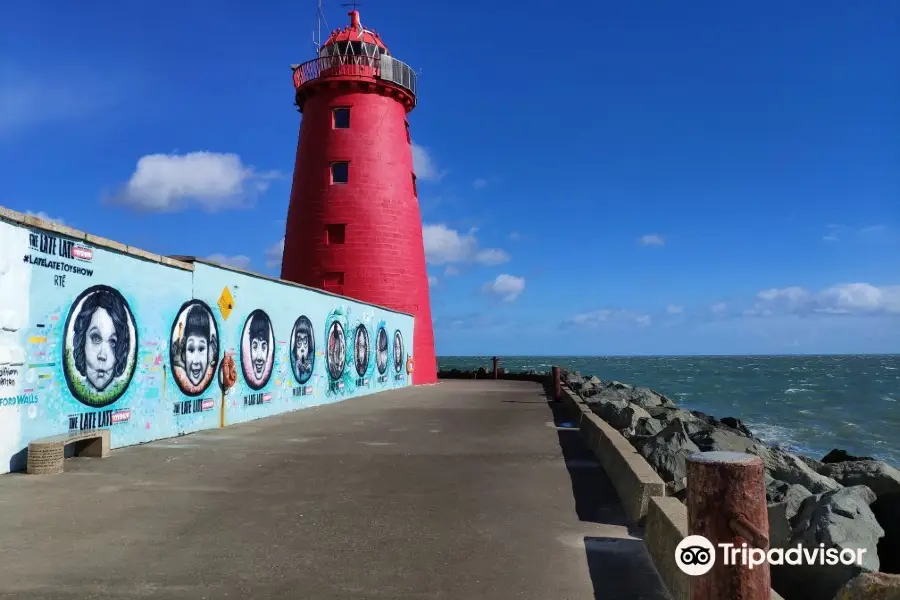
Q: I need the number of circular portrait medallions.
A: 8